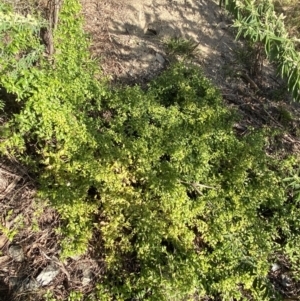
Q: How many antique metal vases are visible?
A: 0